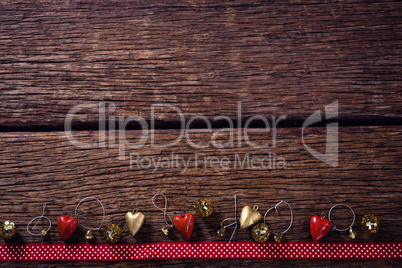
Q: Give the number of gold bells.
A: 6